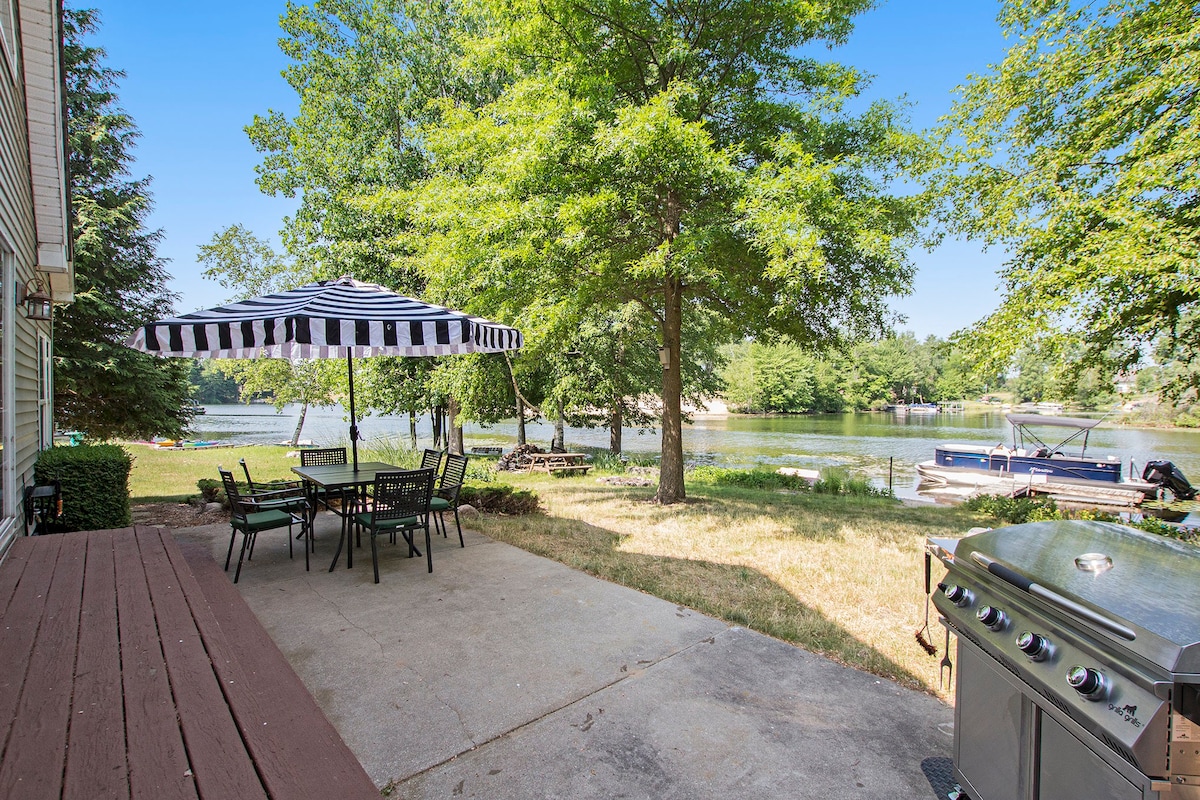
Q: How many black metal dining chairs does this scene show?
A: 6